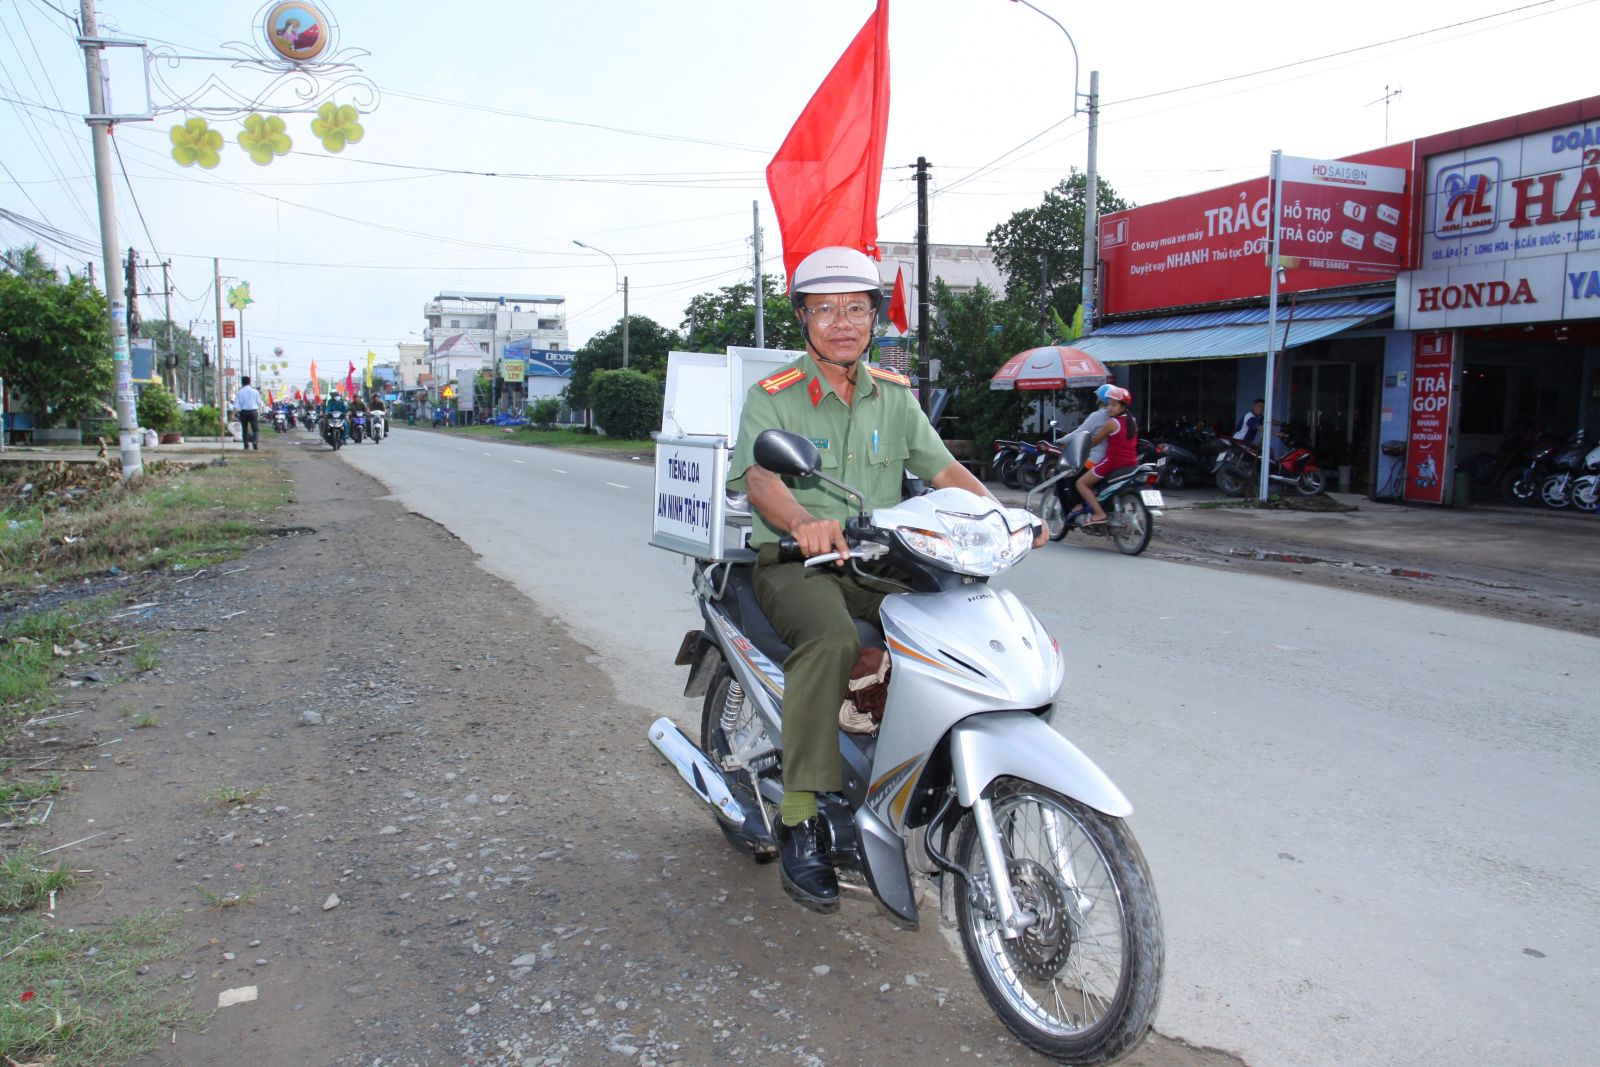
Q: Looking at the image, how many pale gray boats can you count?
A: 0